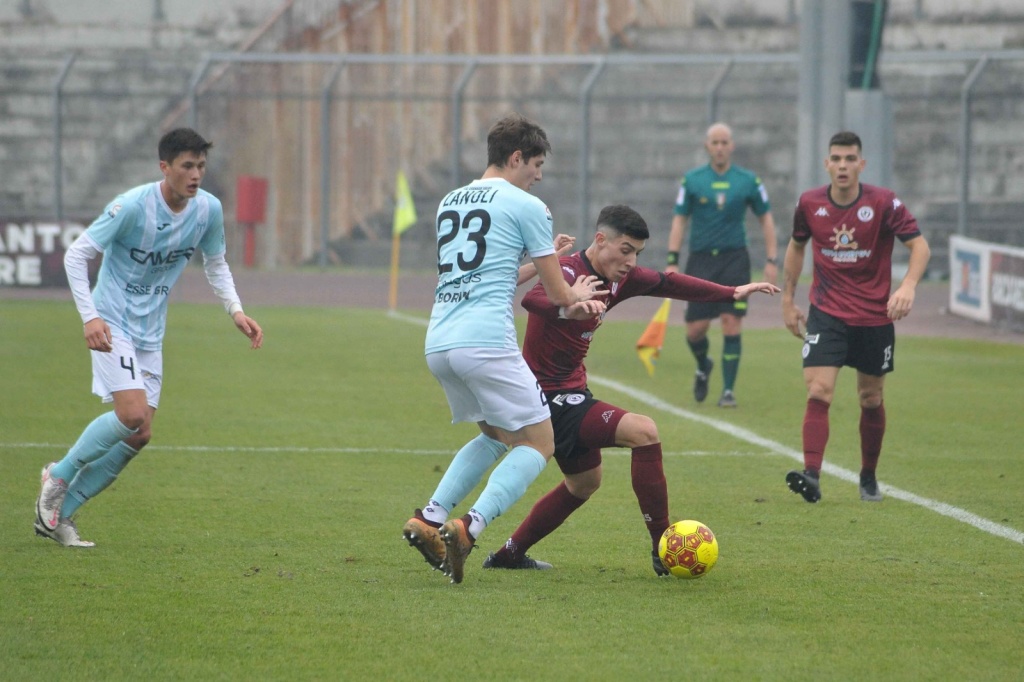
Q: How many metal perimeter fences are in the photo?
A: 1